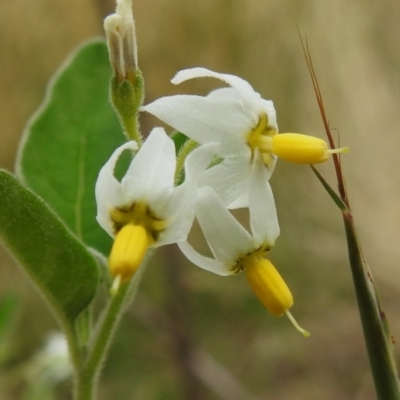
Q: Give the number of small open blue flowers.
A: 0